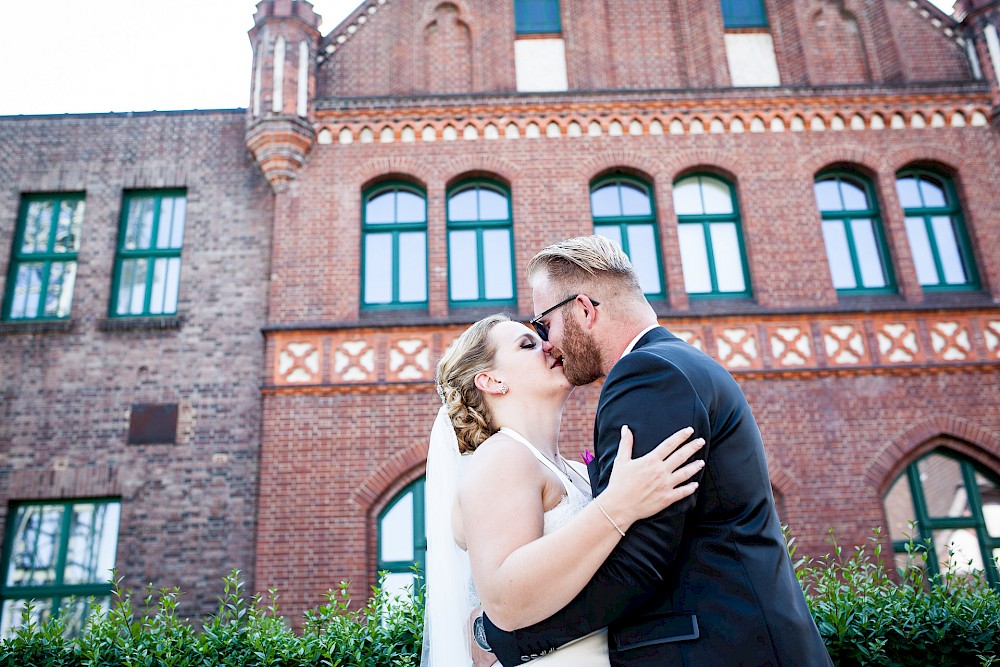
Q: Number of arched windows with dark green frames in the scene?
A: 8